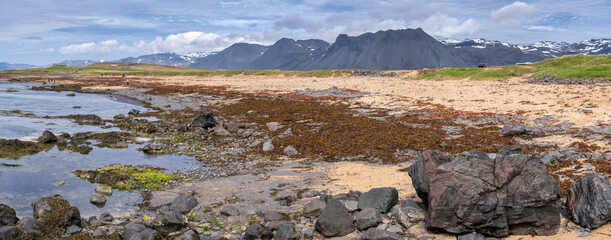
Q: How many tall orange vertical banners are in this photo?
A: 0